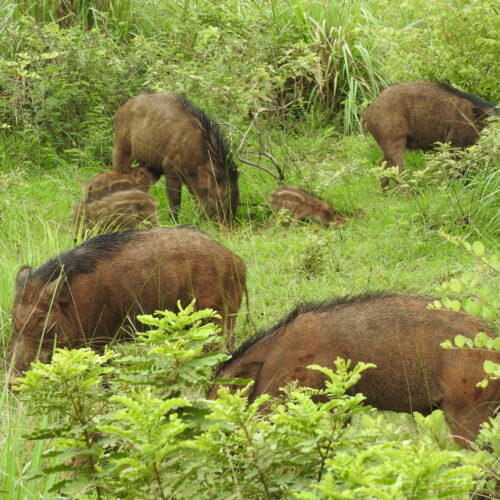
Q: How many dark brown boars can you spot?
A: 4